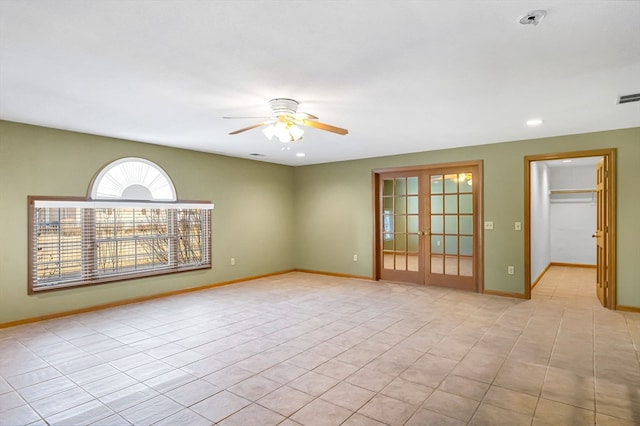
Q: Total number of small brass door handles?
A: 3